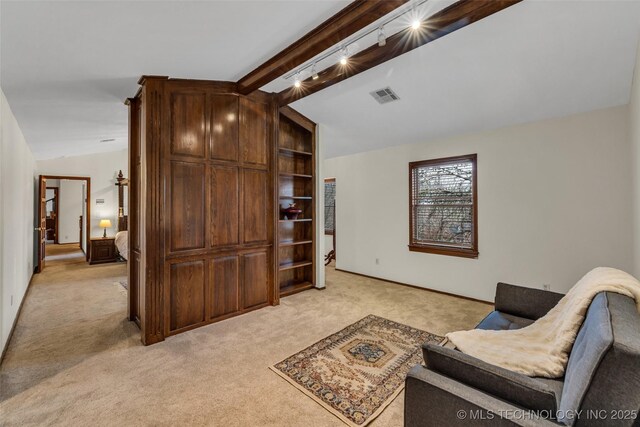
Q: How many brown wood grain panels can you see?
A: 9